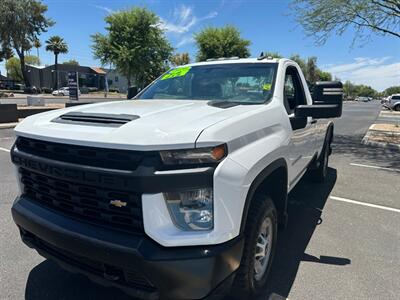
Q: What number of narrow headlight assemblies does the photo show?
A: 1